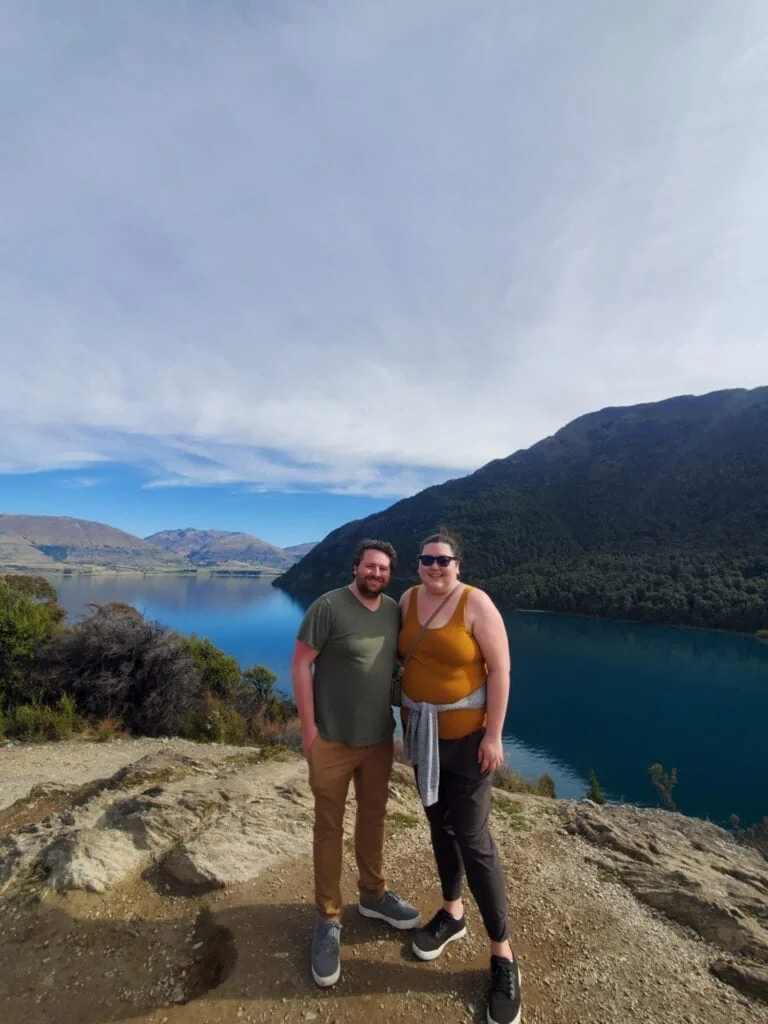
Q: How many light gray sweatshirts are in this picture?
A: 1